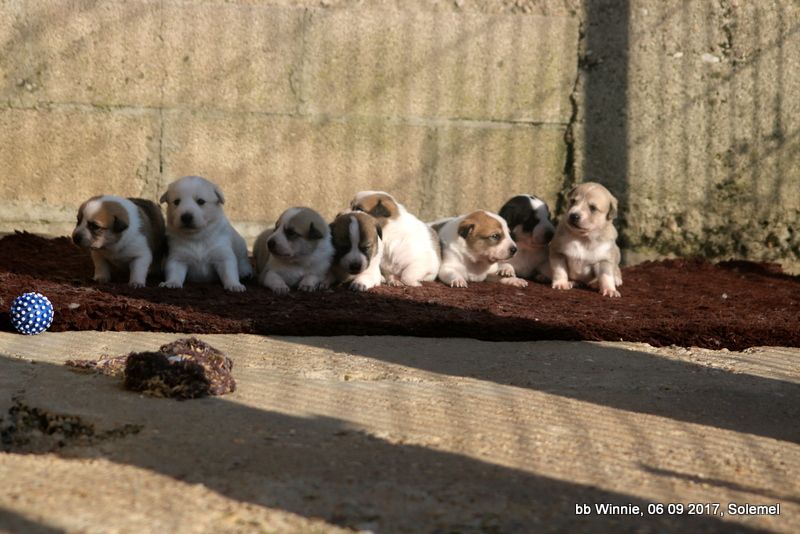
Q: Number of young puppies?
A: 8